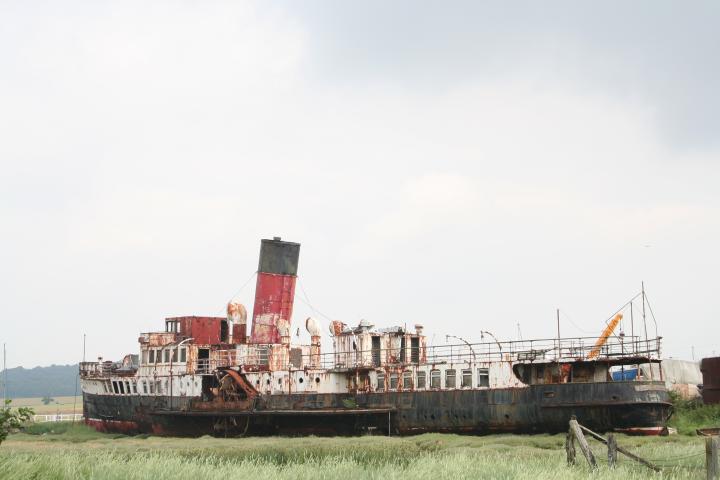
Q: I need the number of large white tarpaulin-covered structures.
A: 1